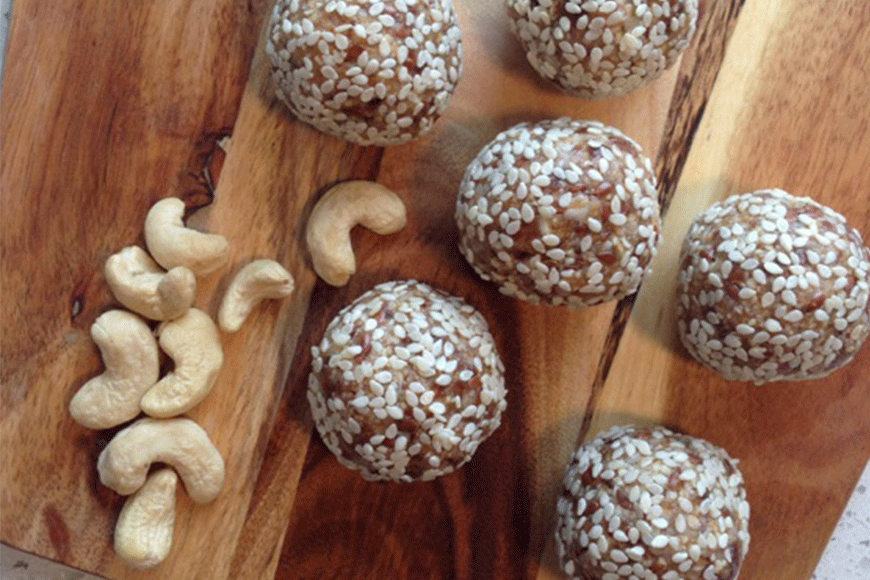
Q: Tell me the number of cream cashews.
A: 8